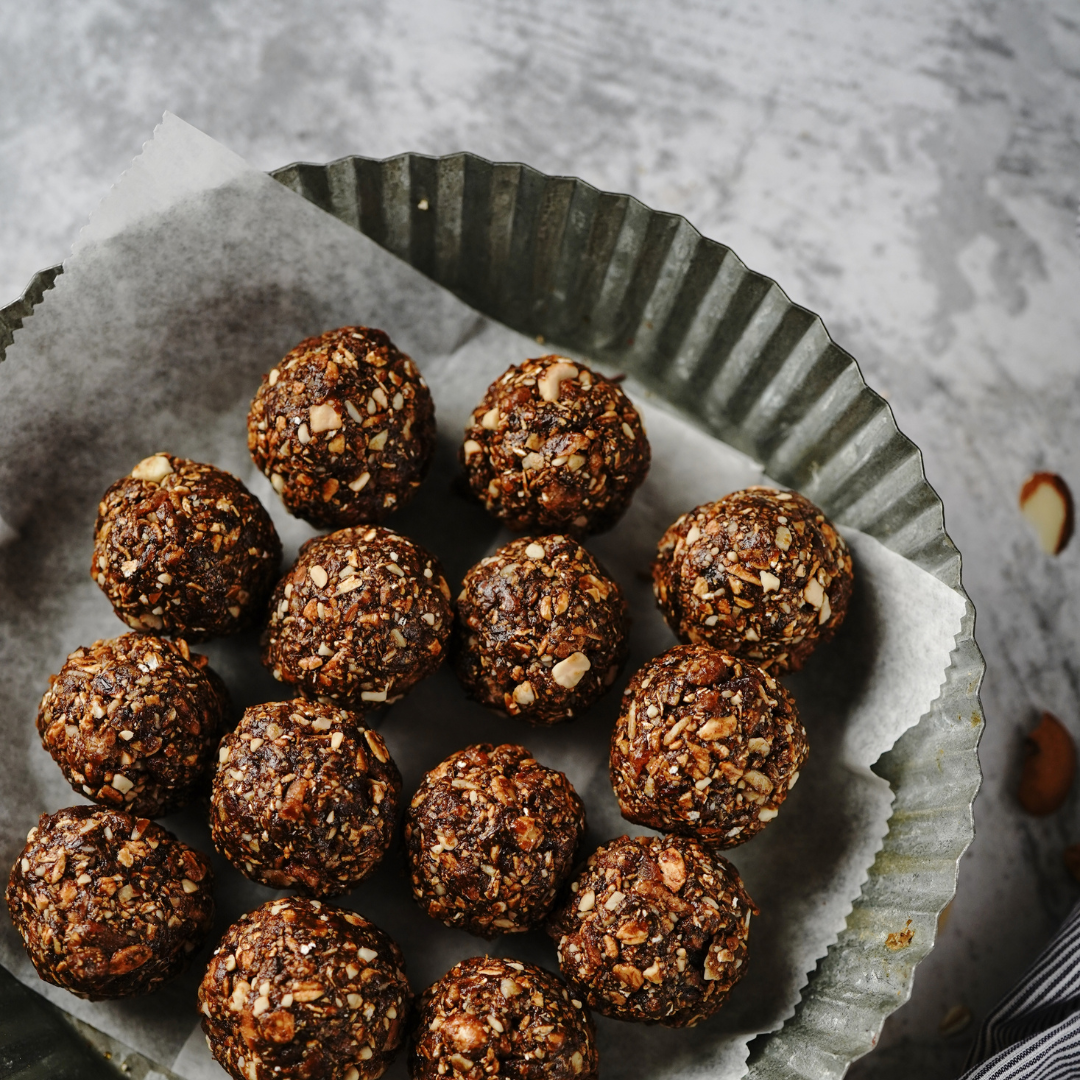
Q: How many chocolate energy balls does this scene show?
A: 14